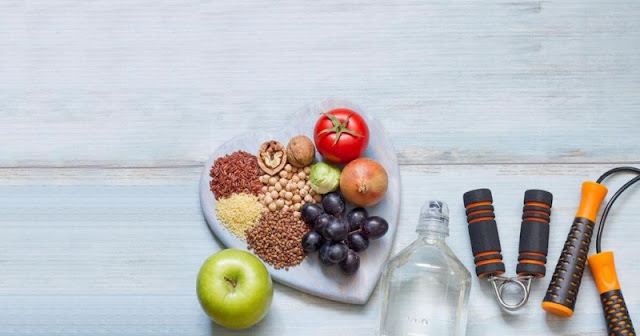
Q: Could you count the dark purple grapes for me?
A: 11